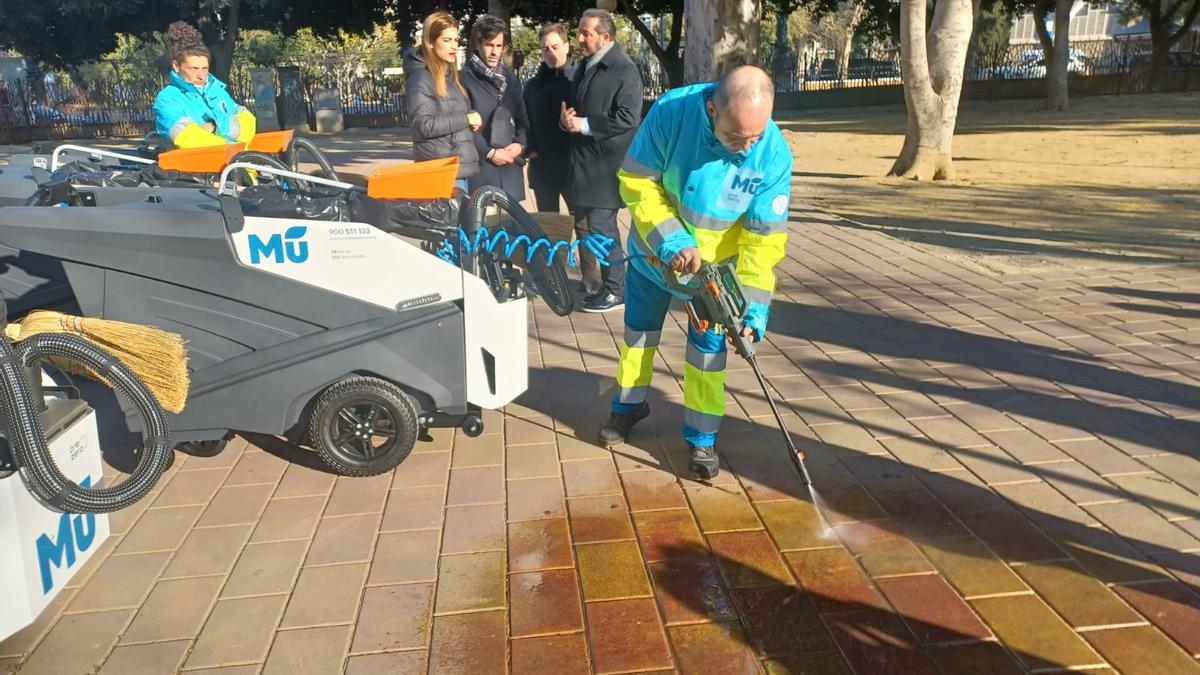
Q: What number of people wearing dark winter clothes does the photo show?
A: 4